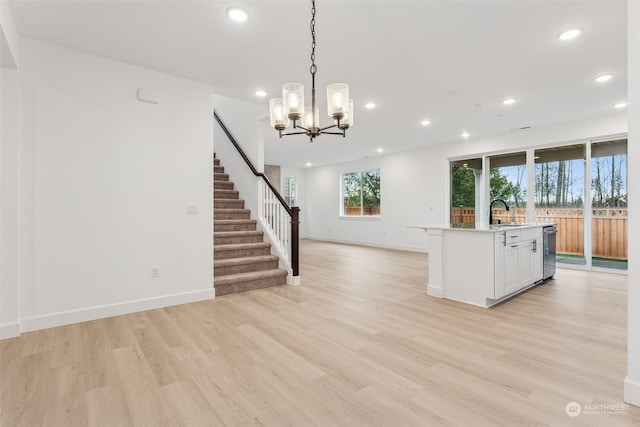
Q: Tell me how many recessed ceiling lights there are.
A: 11